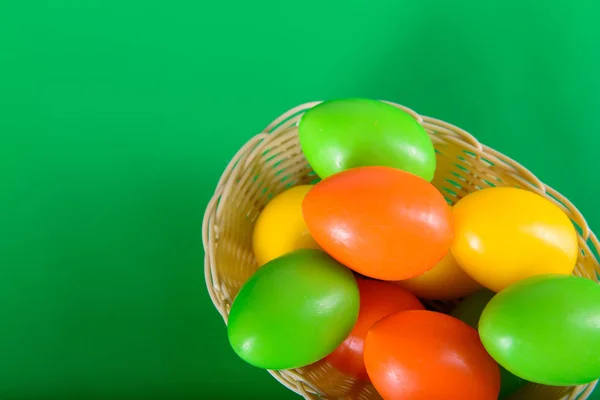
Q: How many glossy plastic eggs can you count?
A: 10